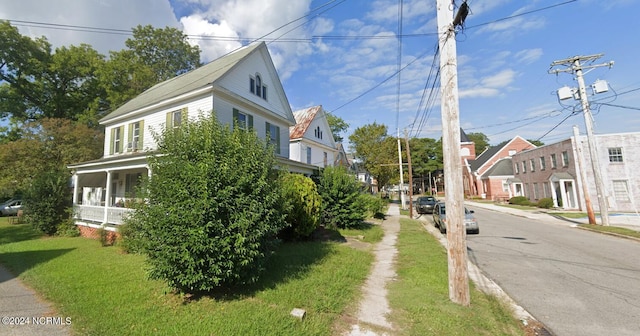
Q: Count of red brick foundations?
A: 1